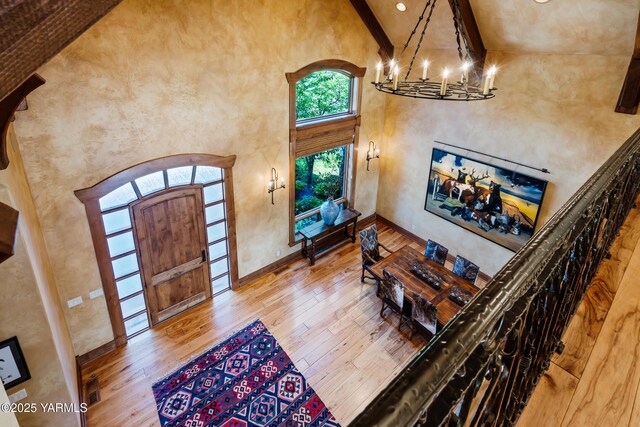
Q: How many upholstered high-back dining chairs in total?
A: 5